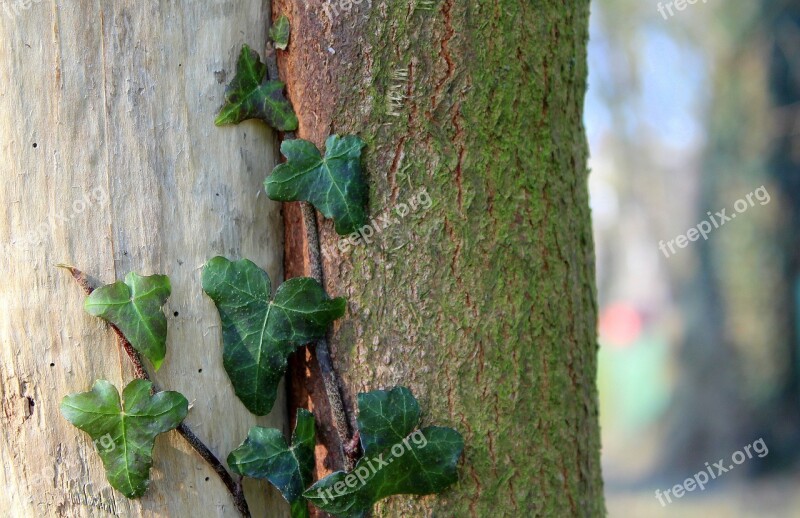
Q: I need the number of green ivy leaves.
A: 8